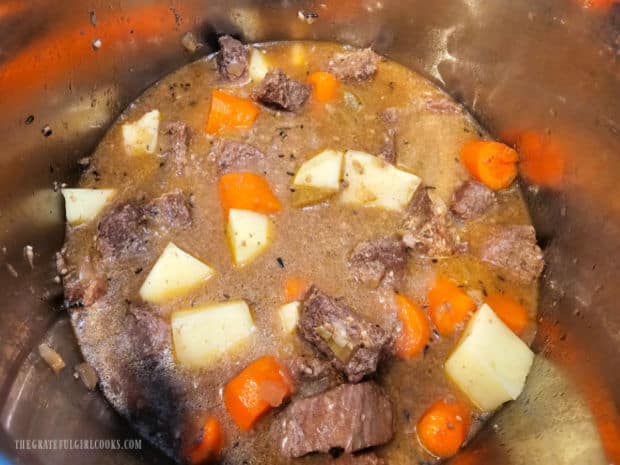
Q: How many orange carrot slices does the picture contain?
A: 11